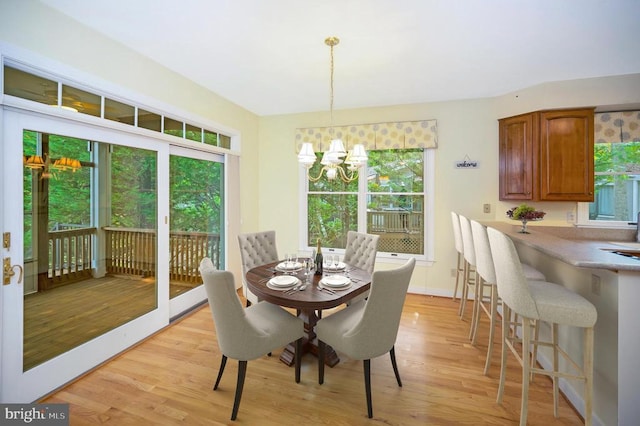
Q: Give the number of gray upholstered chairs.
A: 4